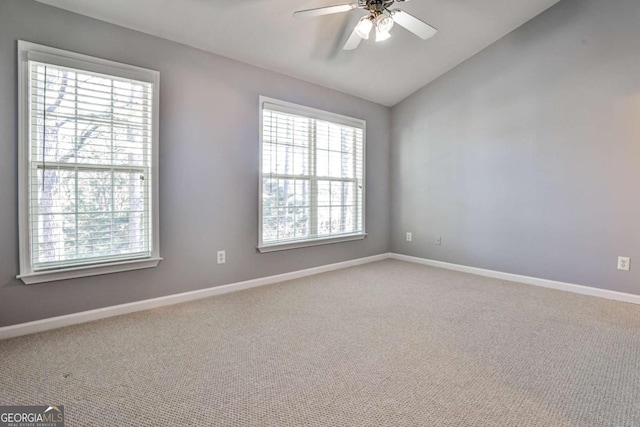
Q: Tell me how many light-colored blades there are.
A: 3